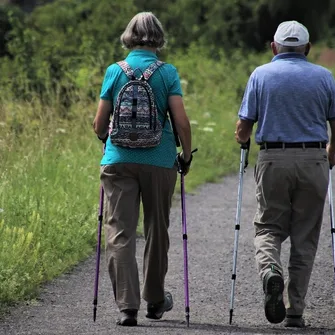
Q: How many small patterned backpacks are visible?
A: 1